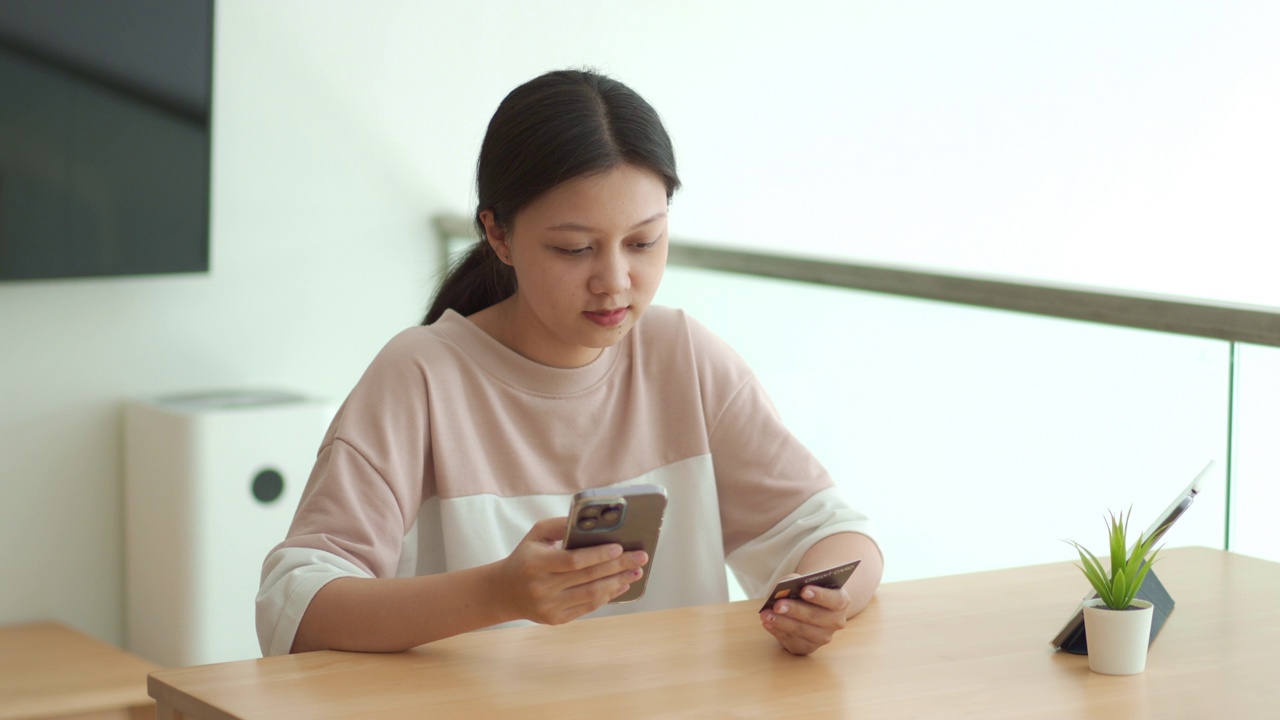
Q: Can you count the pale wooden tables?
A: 2